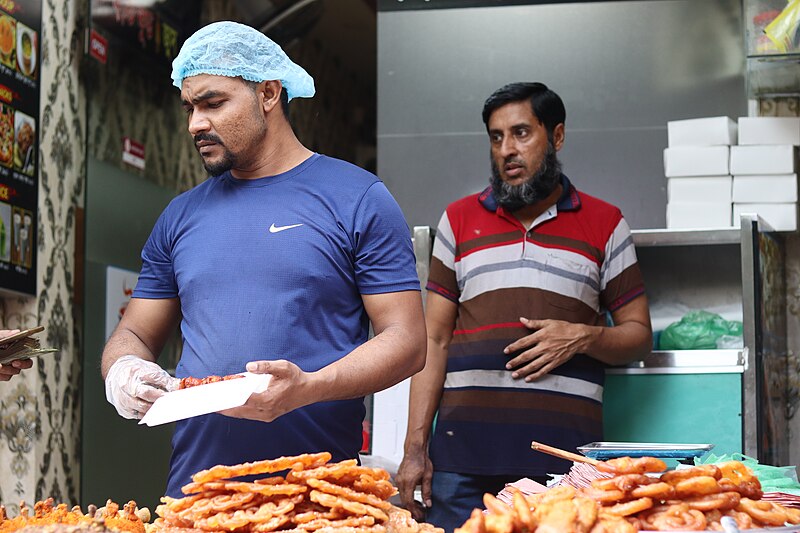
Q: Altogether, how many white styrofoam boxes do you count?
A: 8